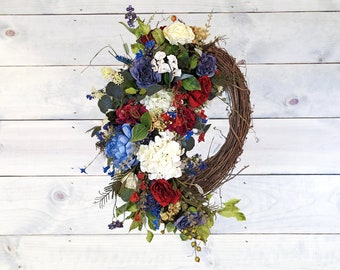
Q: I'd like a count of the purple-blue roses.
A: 3